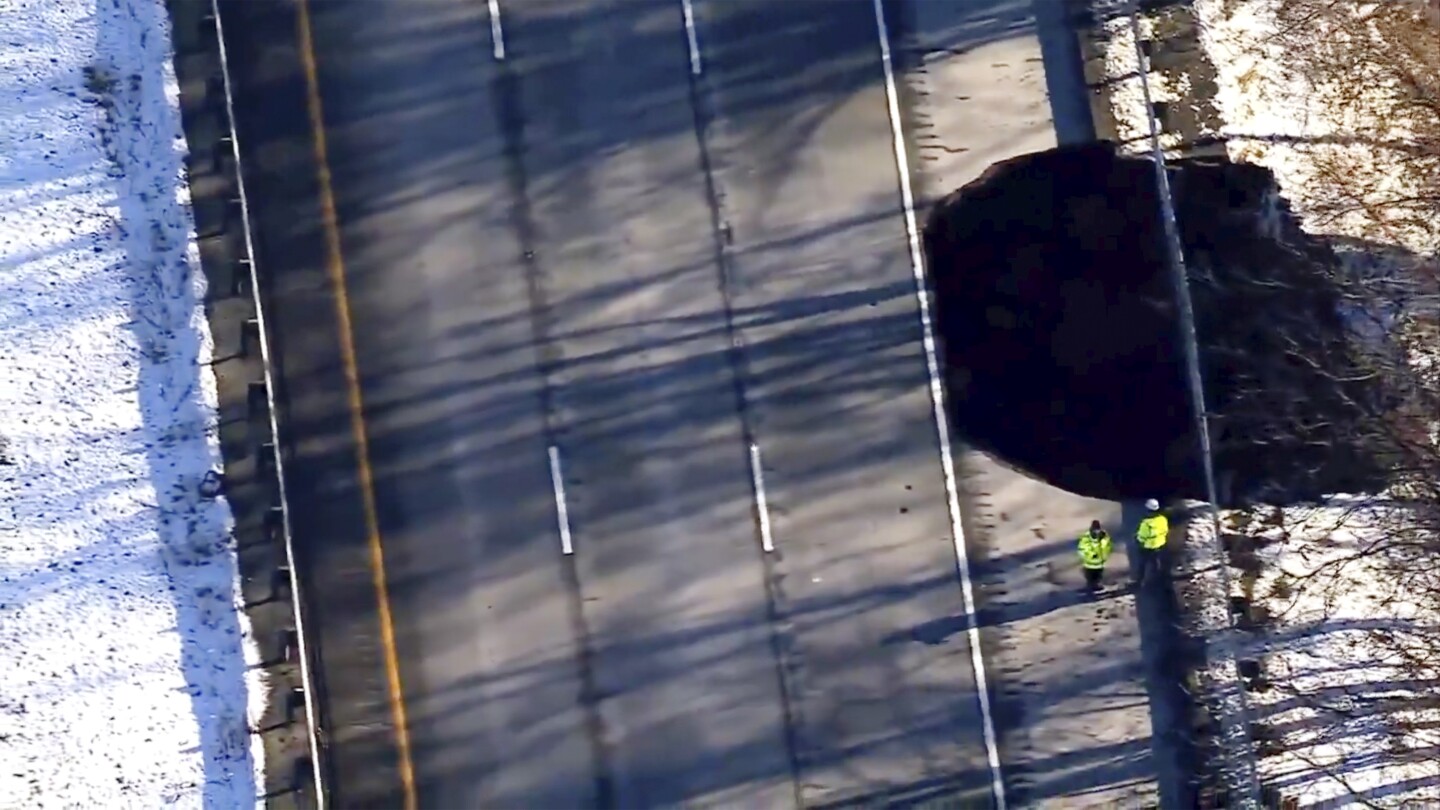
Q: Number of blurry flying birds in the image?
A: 0